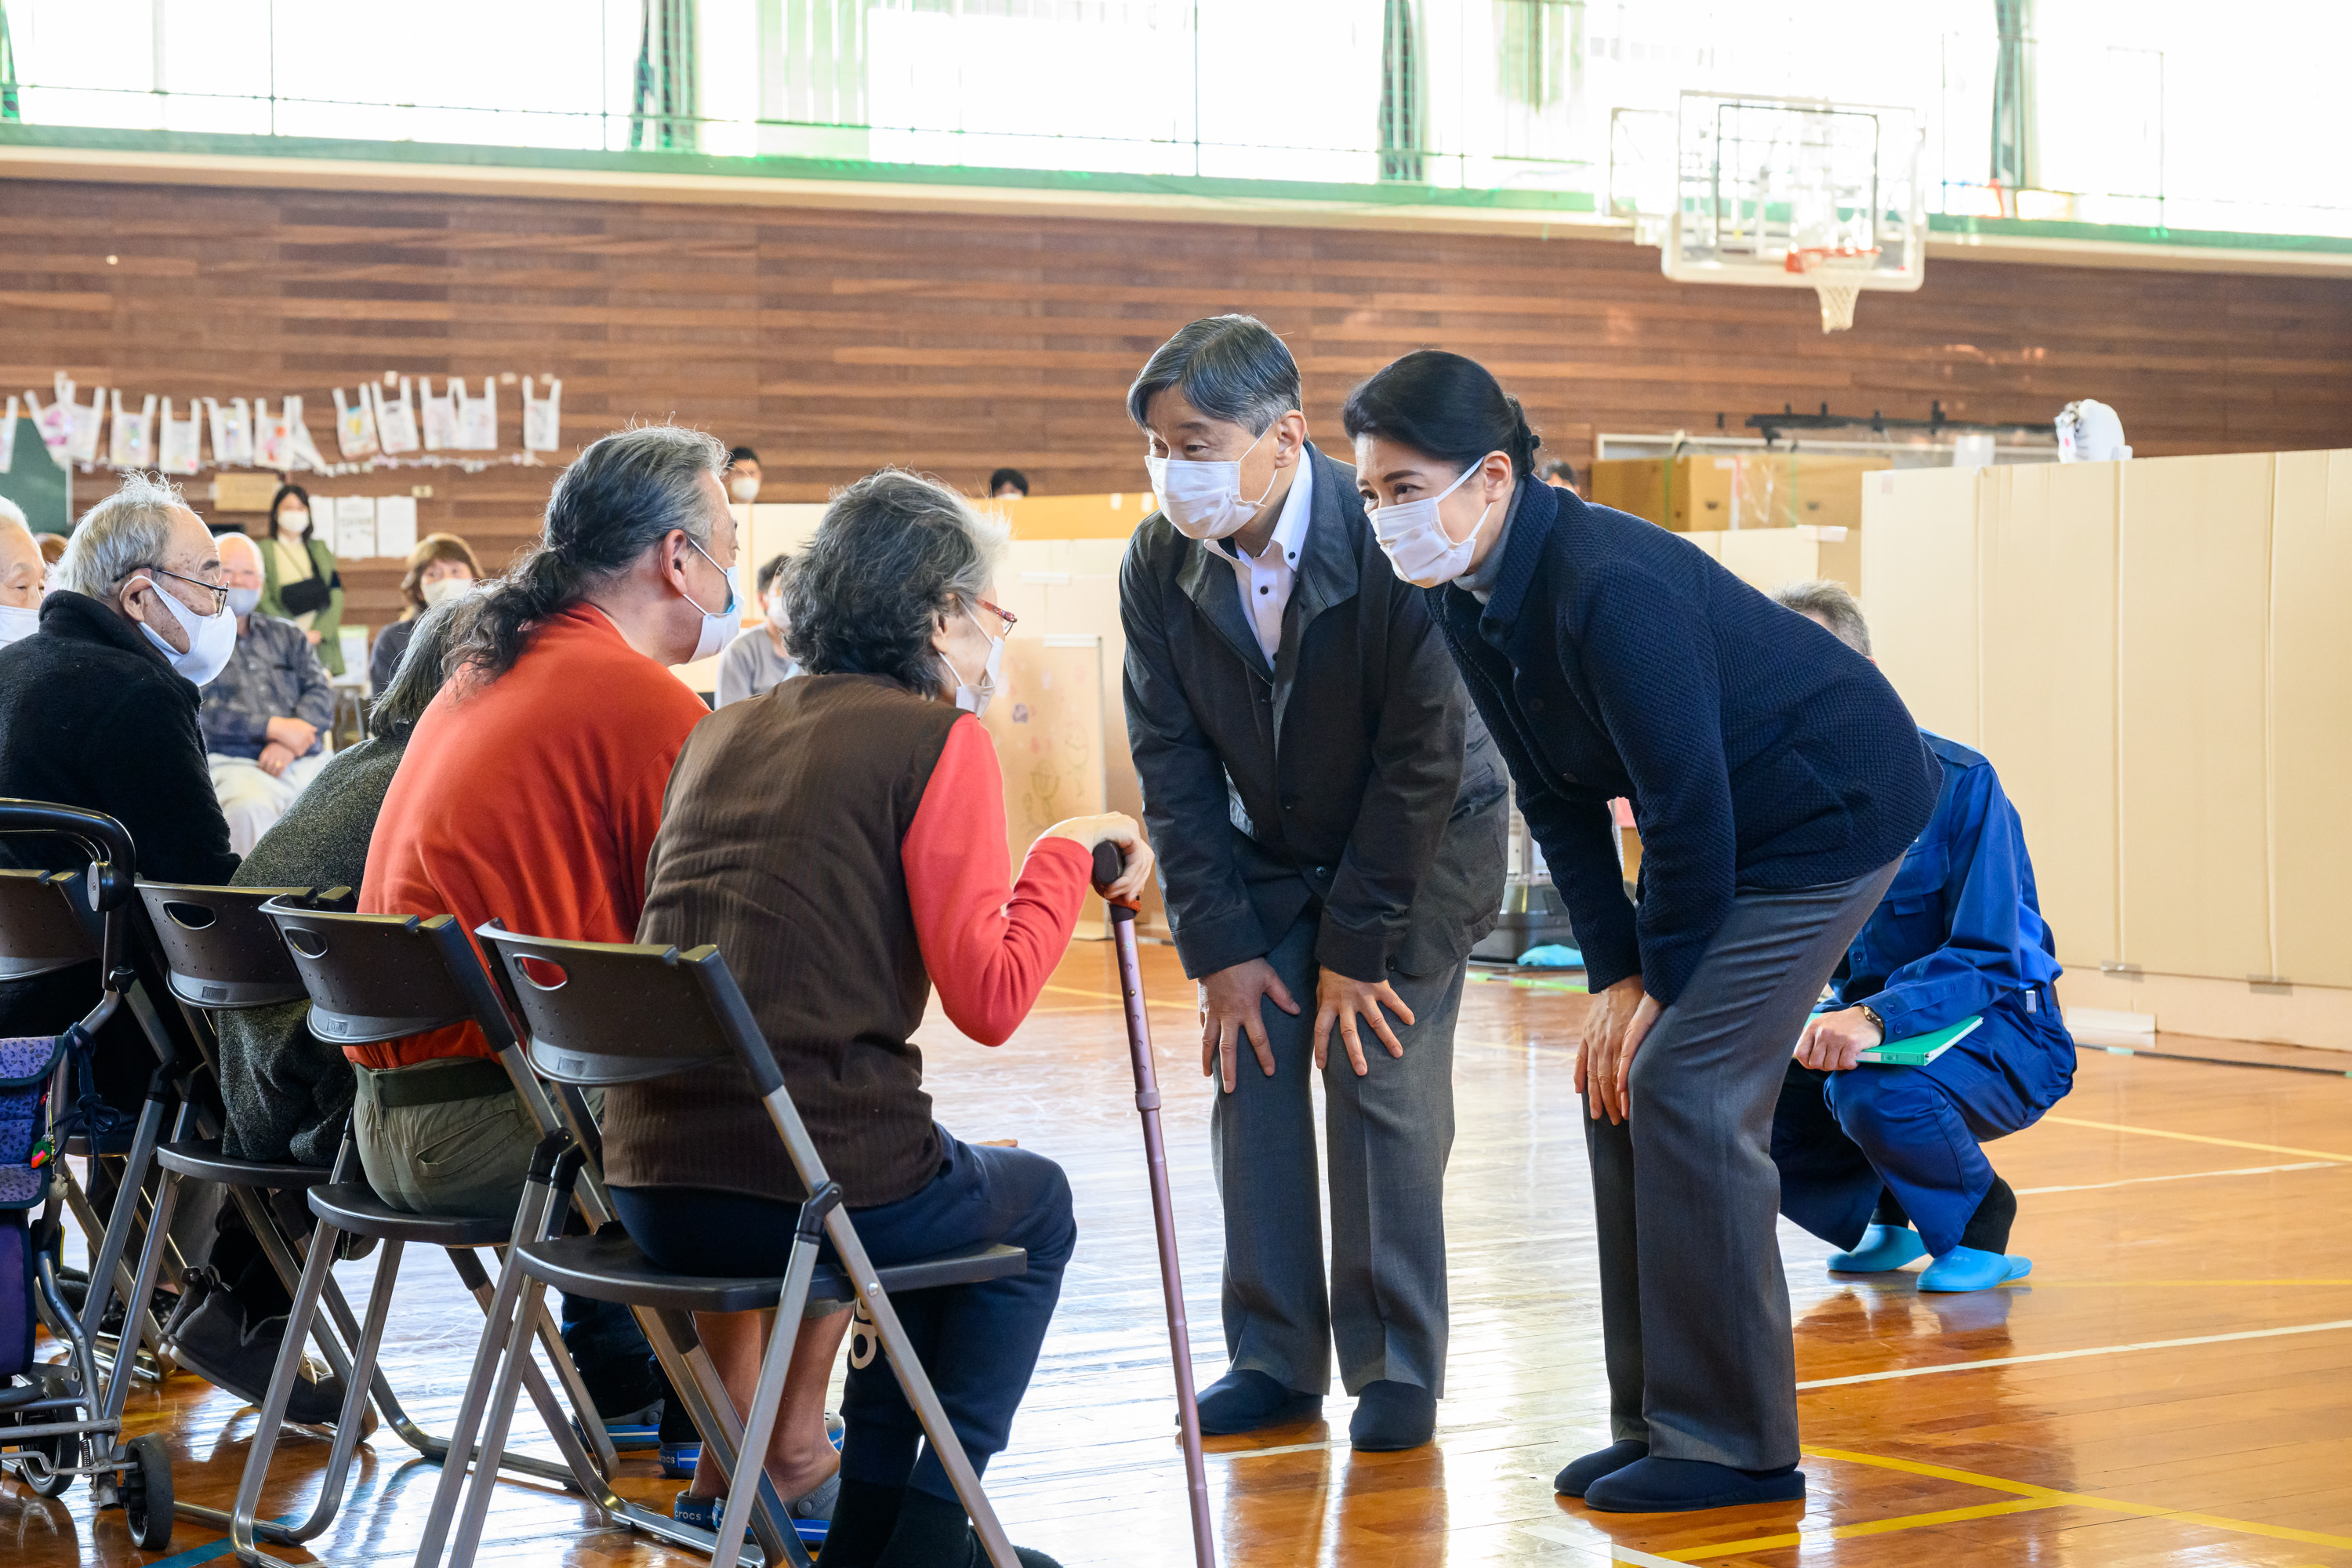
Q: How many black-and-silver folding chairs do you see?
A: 4